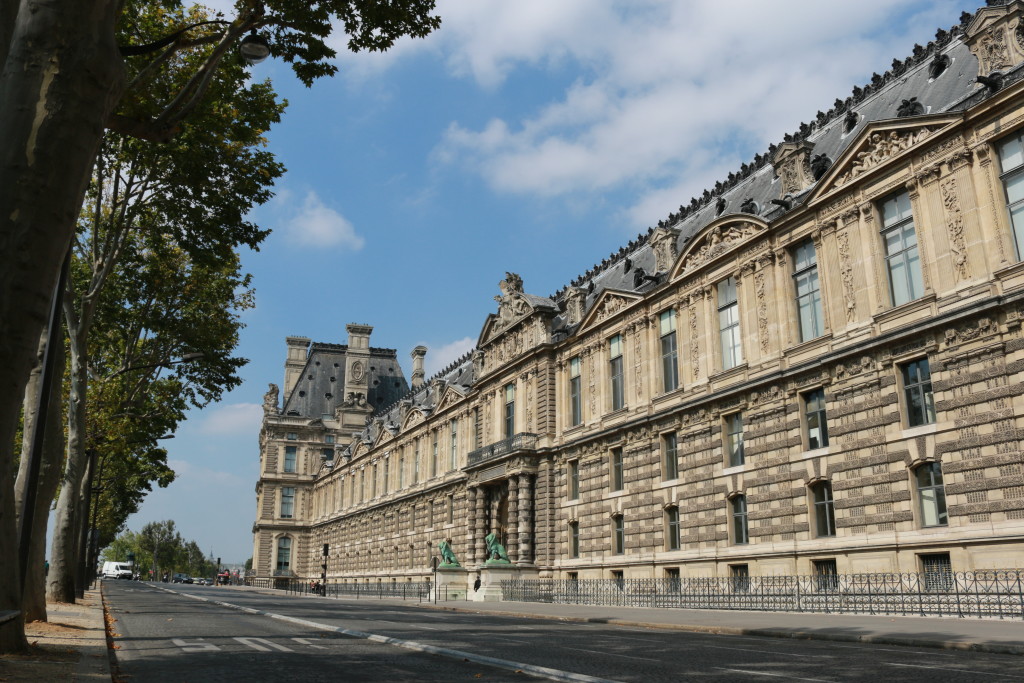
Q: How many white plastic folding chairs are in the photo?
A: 0